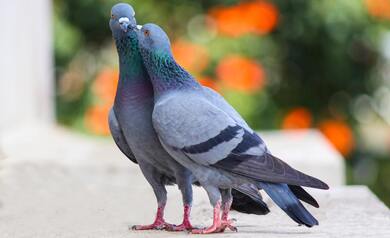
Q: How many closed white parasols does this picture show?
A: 0